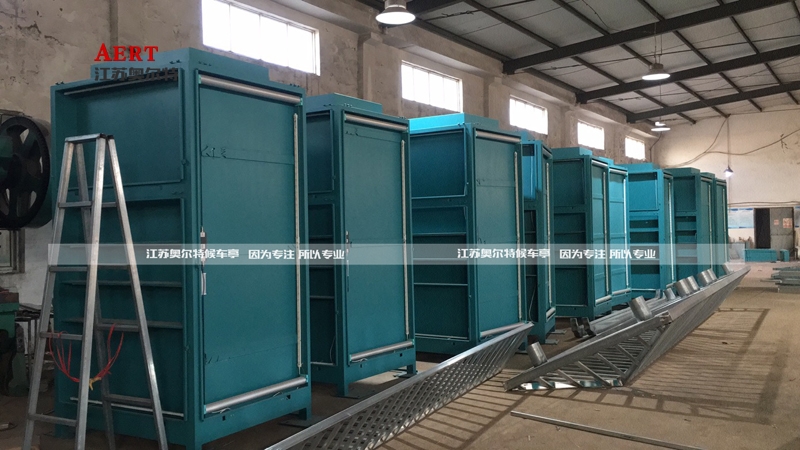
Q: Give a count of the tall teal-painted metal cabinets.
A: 9